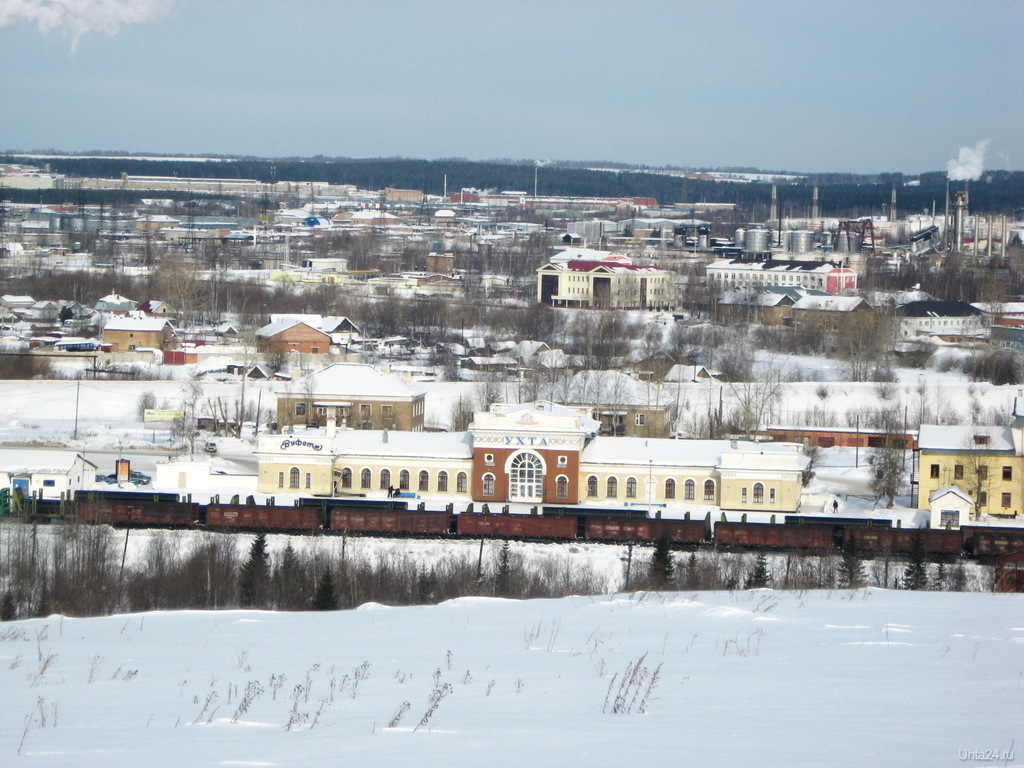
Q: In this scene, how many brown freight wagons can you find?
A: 8